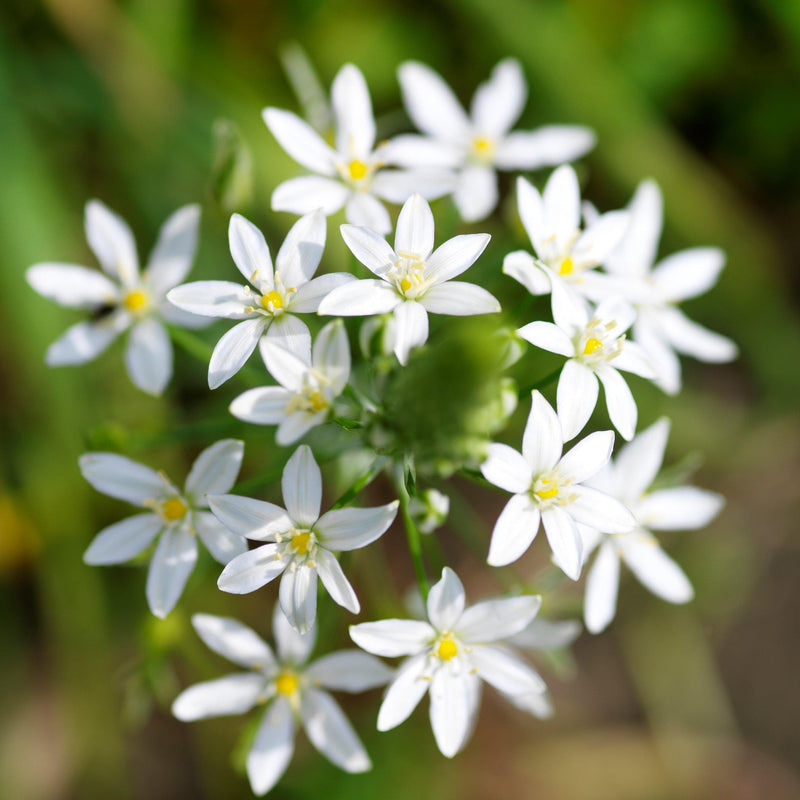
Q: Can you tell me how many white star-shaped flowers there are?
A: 15